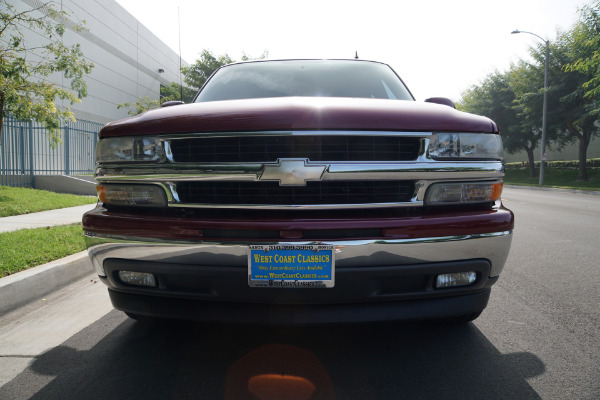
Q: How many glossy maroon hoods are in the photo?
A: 1